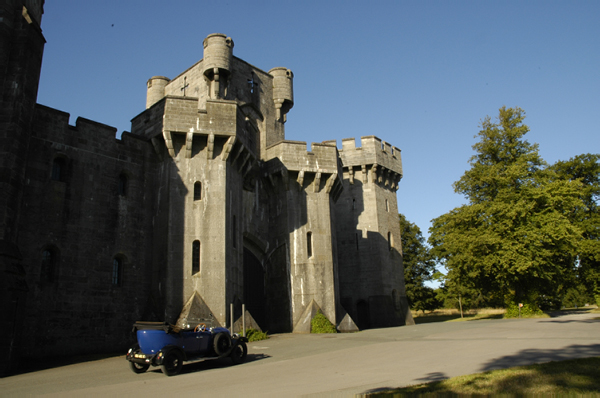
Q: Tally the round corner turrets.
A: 3